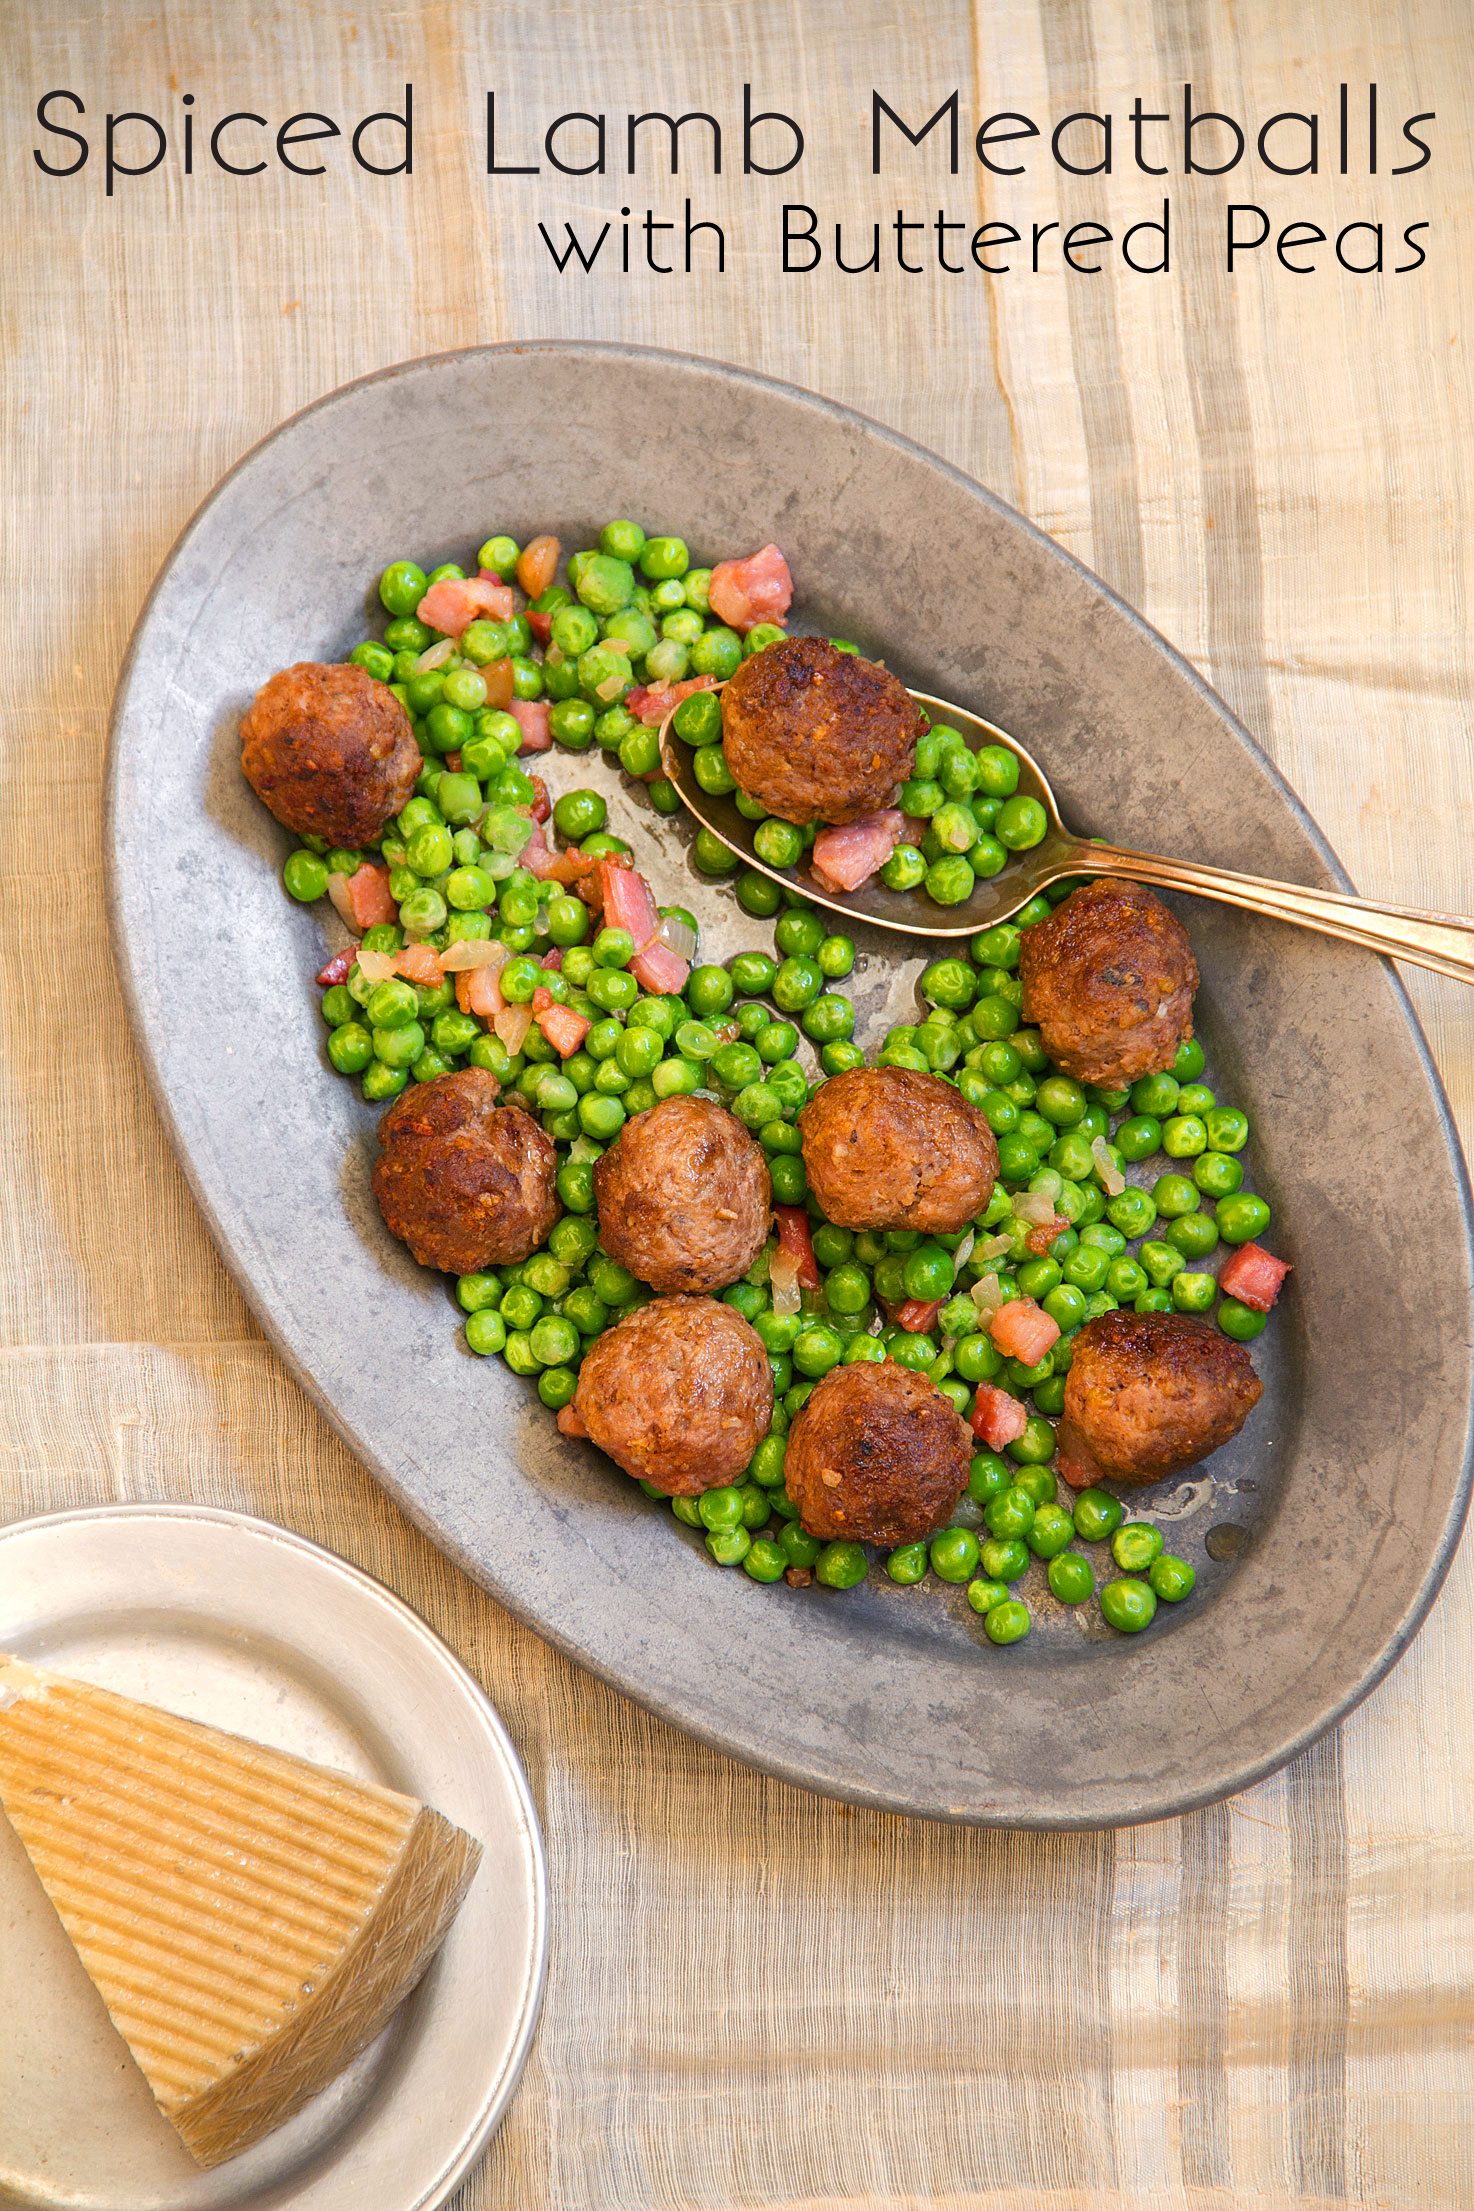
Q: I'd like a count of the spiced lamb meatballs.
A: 9